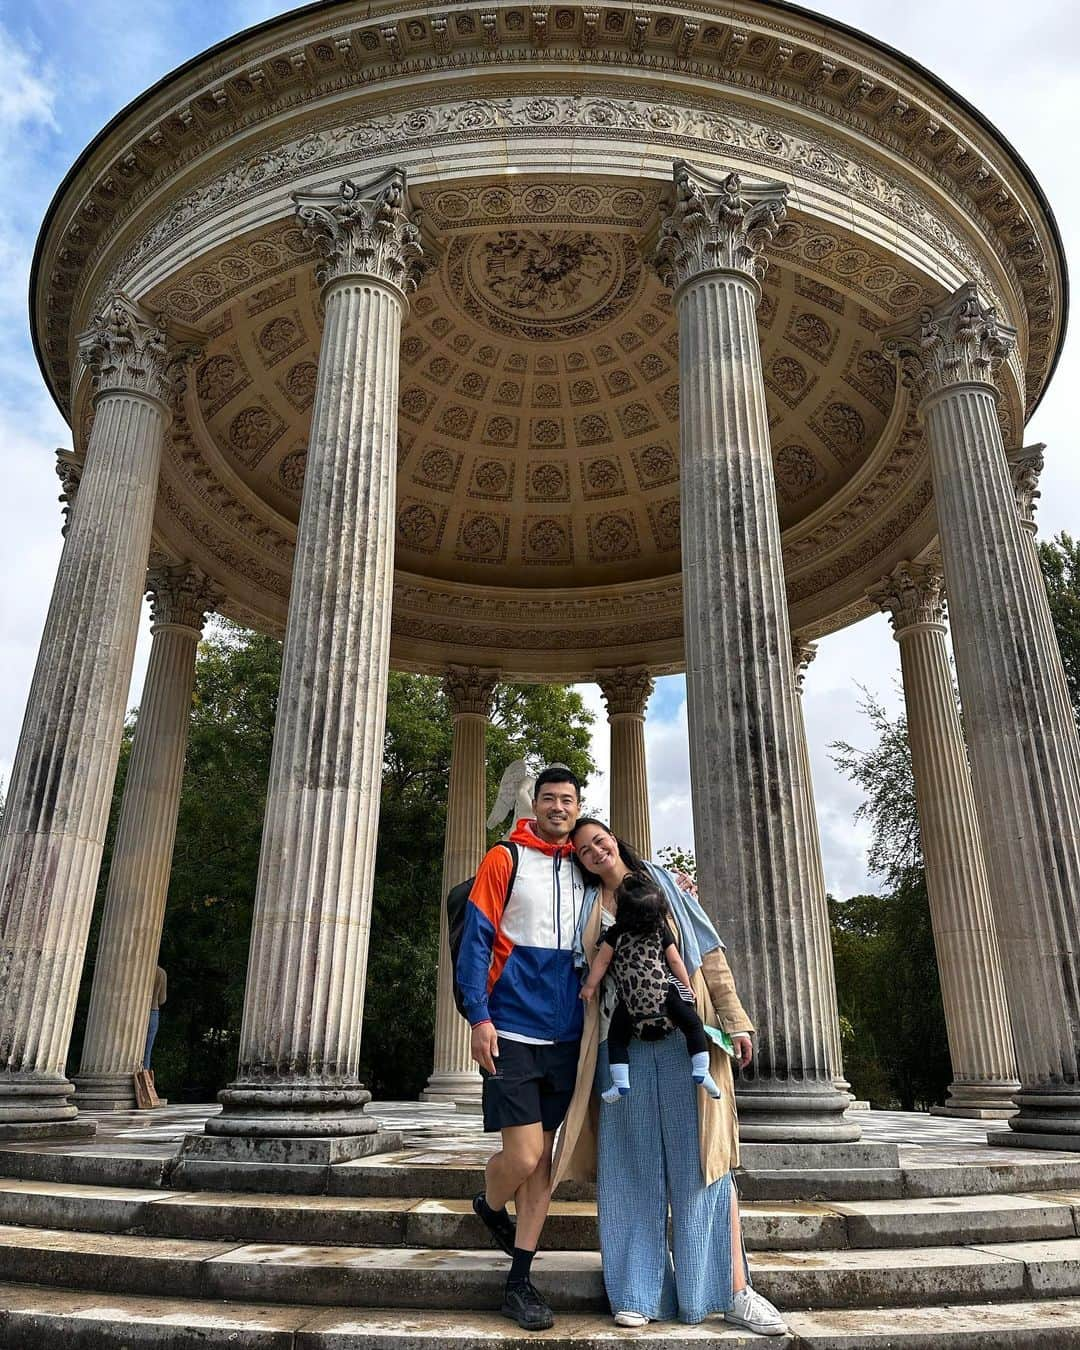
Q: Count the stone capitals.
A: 11